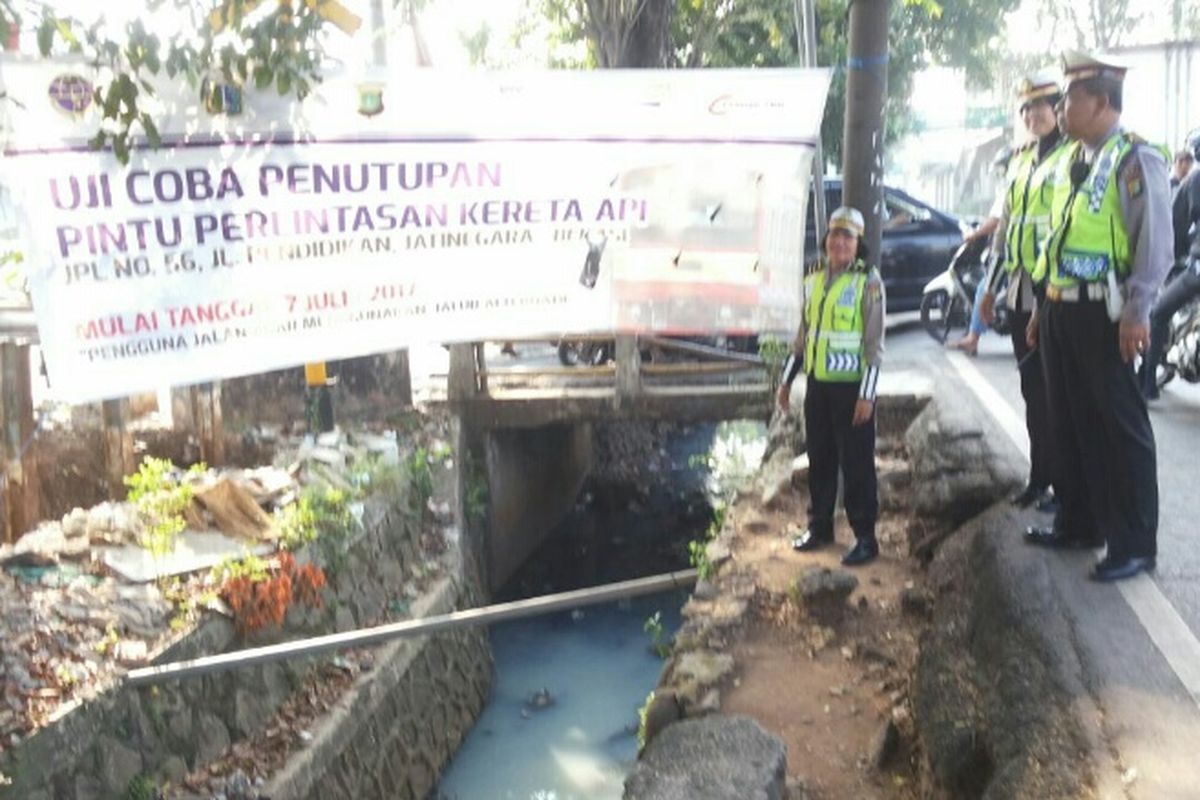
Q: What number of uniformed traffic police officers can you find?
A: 3